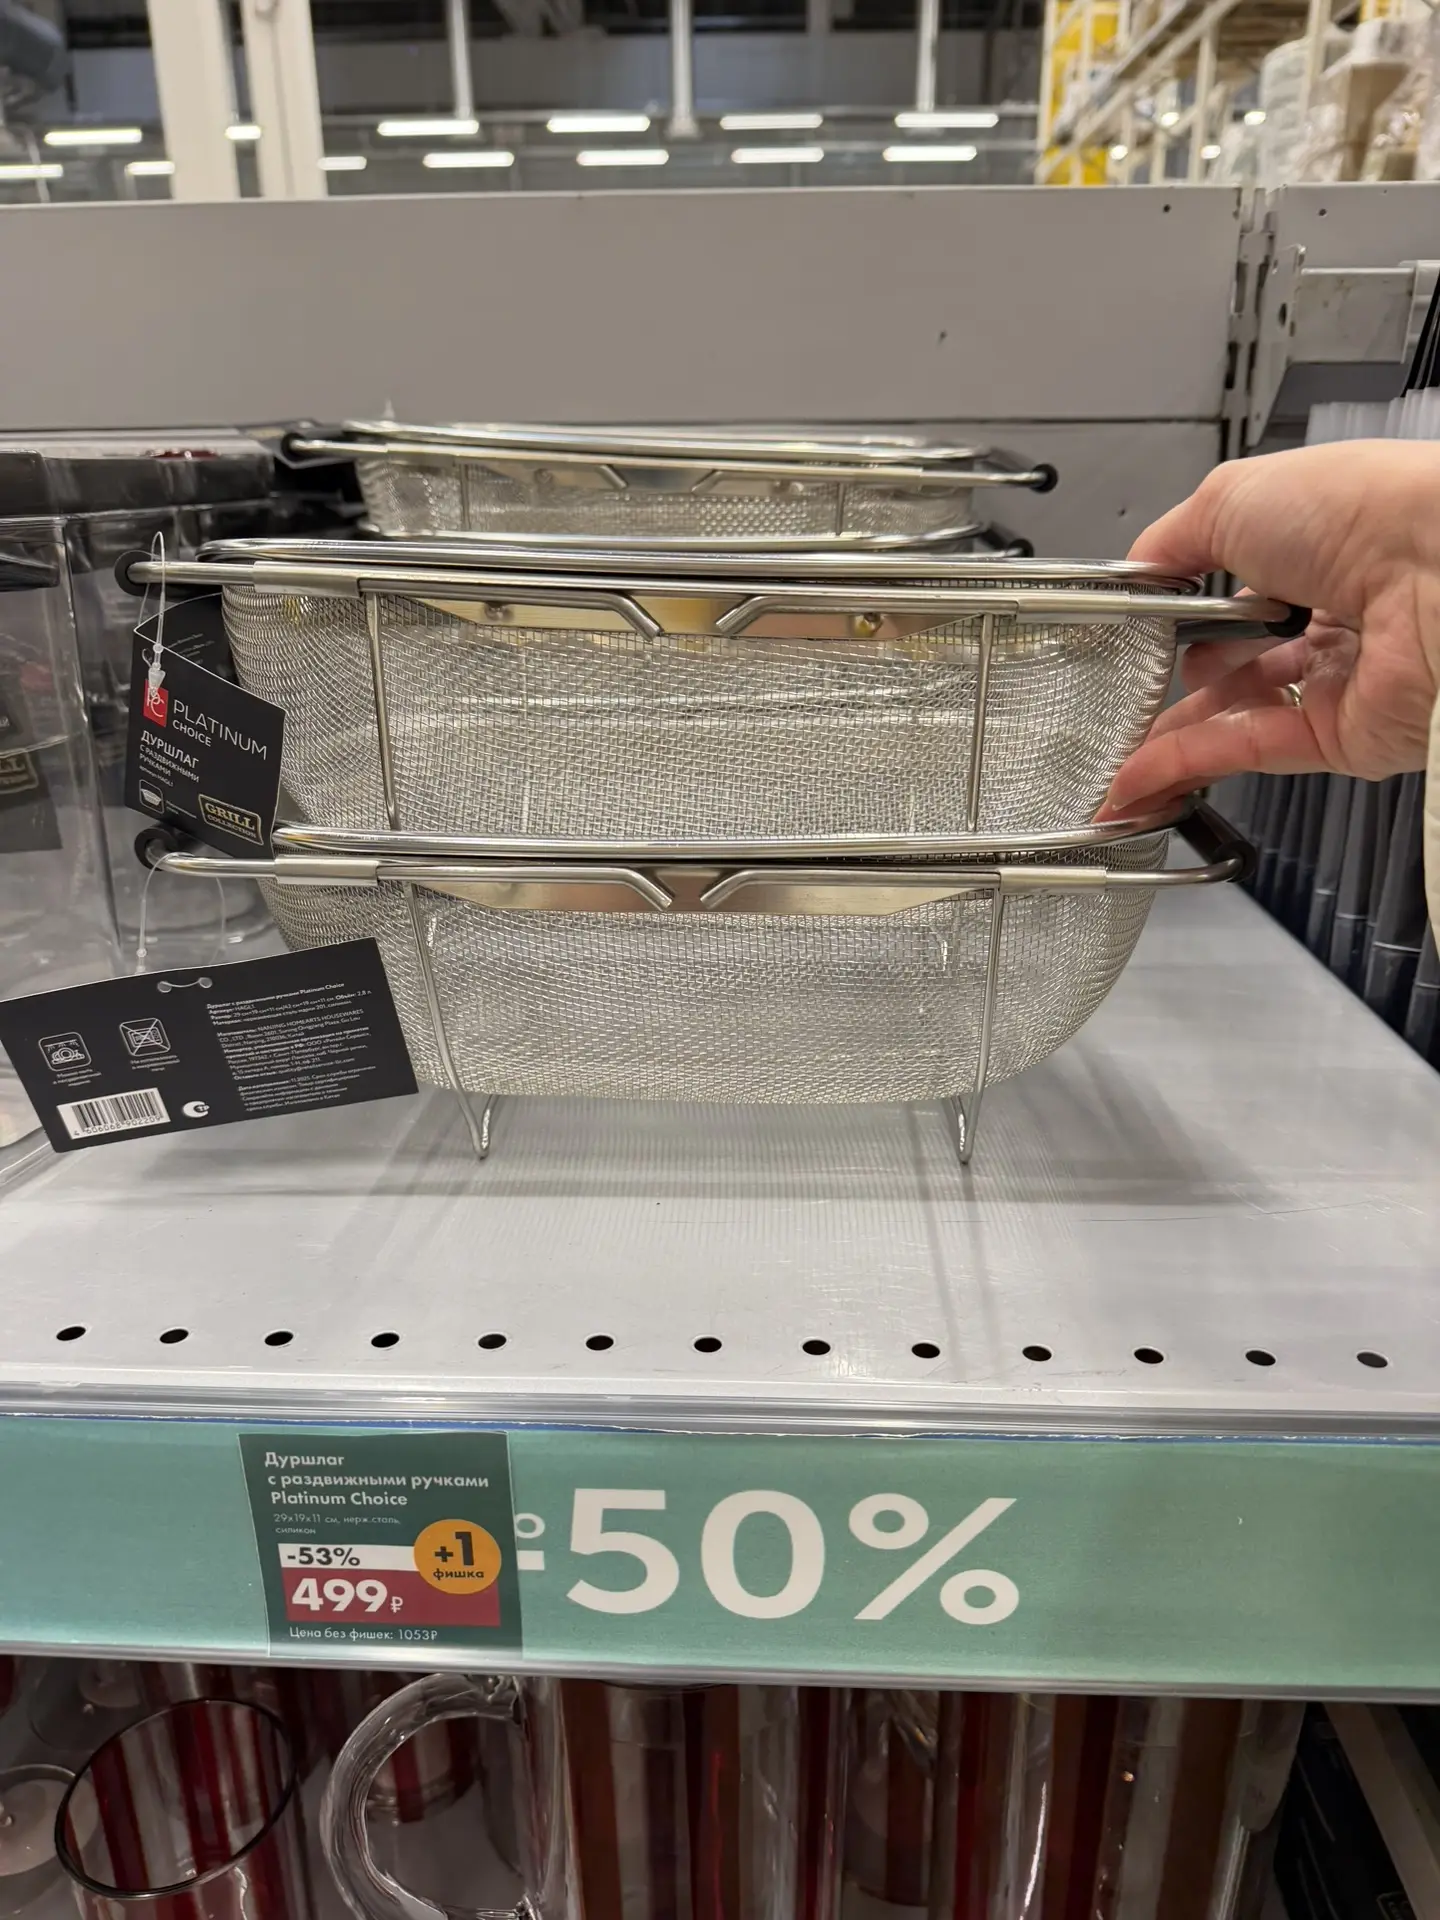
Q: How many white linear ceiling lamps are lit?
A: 13